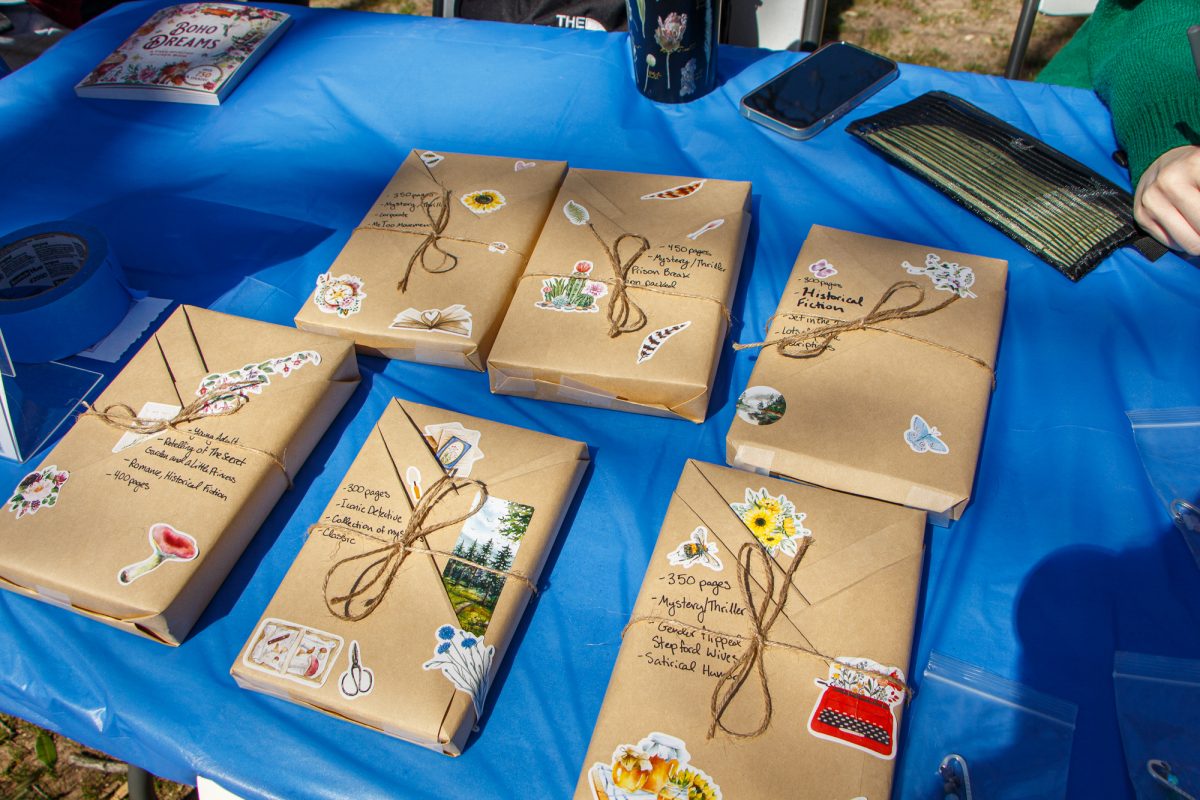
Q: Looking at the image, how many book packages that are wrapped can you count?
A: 6